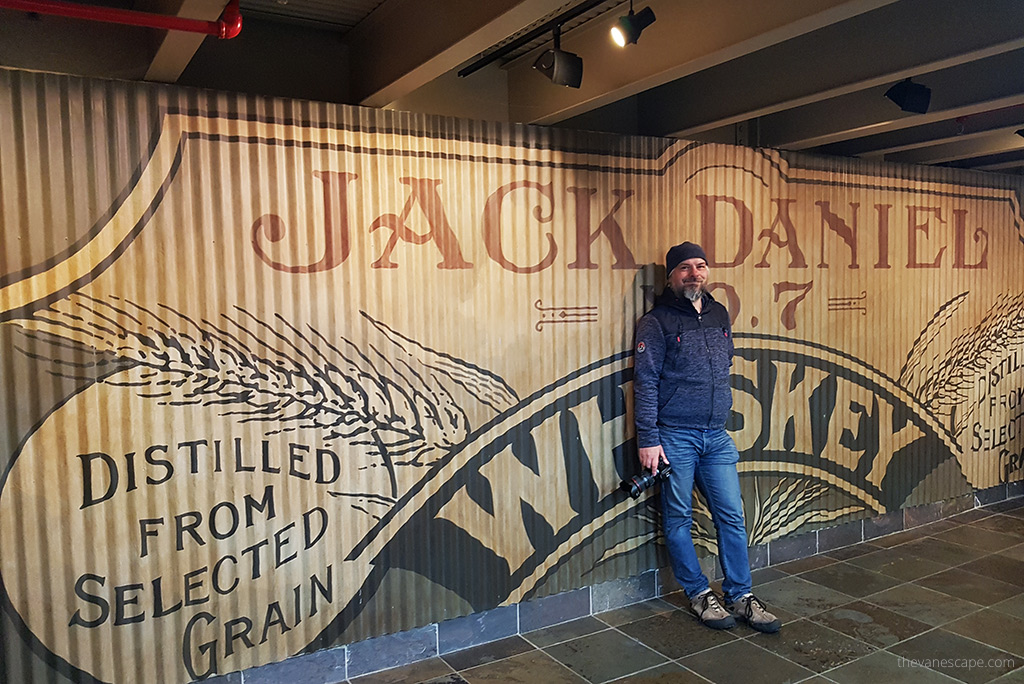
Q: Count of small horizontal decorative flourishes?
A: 2